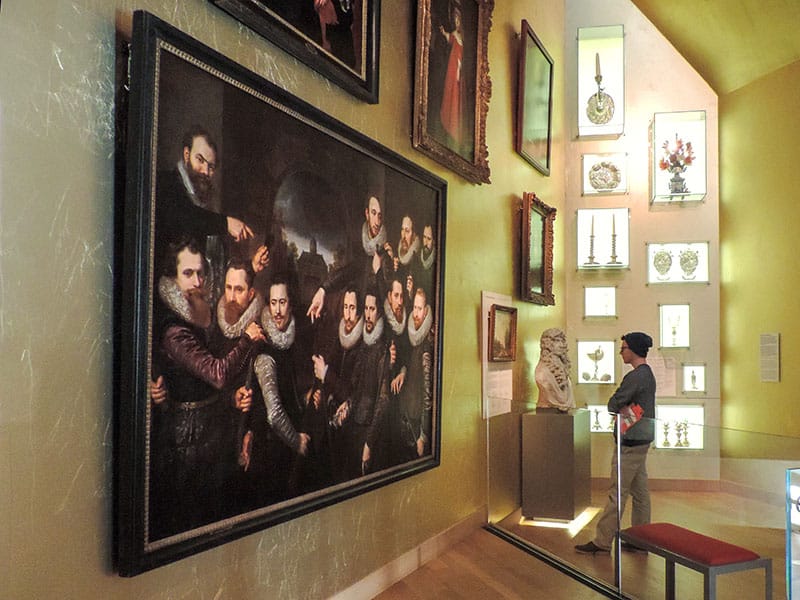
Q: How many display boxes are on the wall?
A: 11